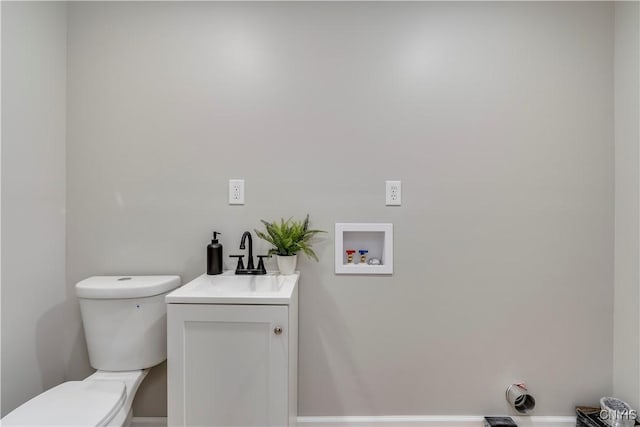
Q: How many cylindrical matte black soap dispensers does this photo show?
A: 1